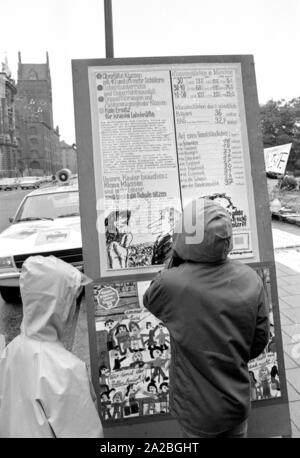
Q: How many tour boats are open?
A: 0